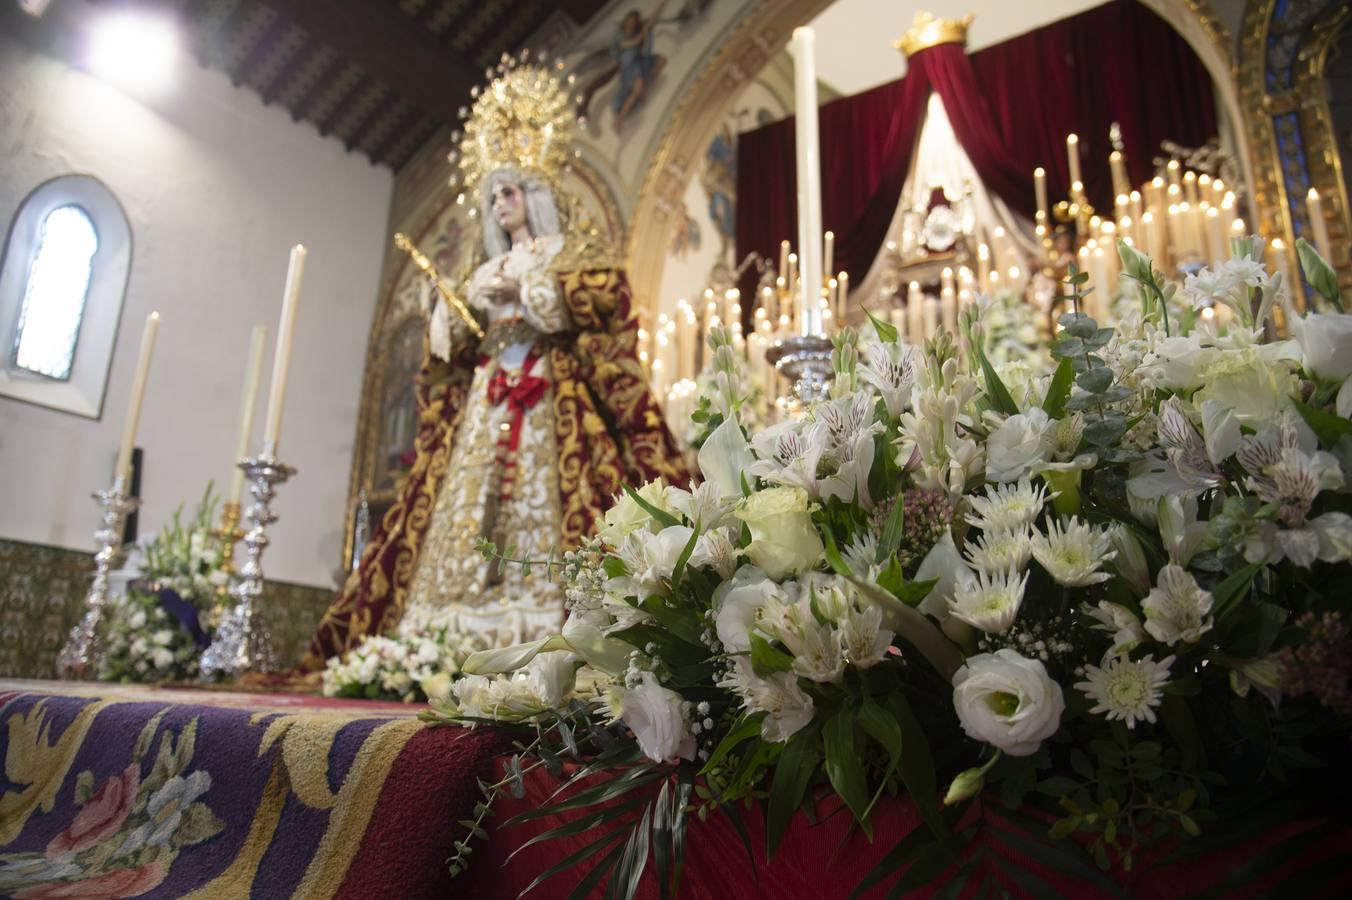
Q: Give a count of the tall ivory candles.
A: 4